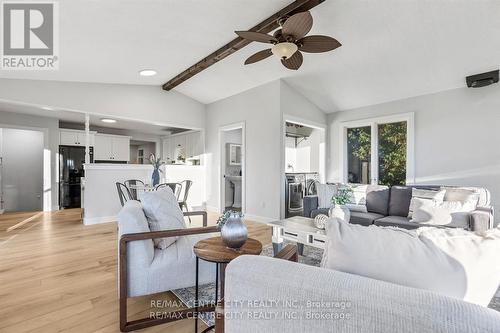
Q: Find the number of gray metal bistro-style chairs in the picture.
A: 4